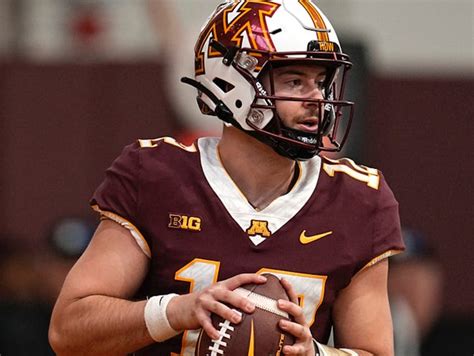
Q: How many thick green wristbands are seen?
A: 0